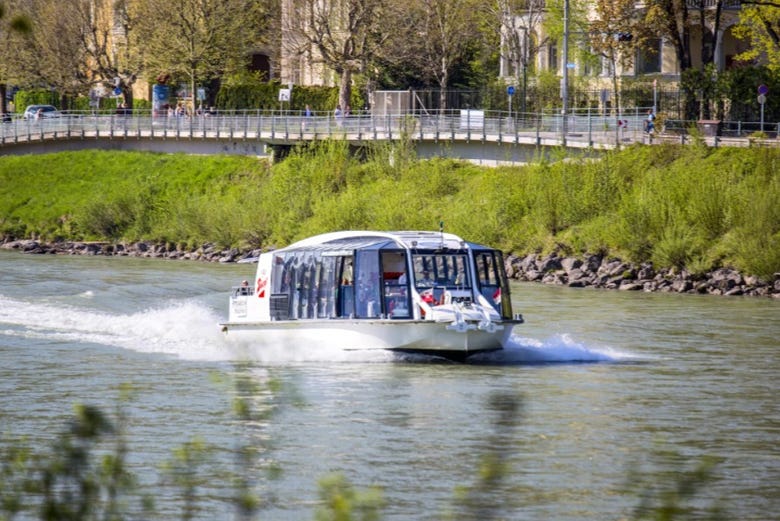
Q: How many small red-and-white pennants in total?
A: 2